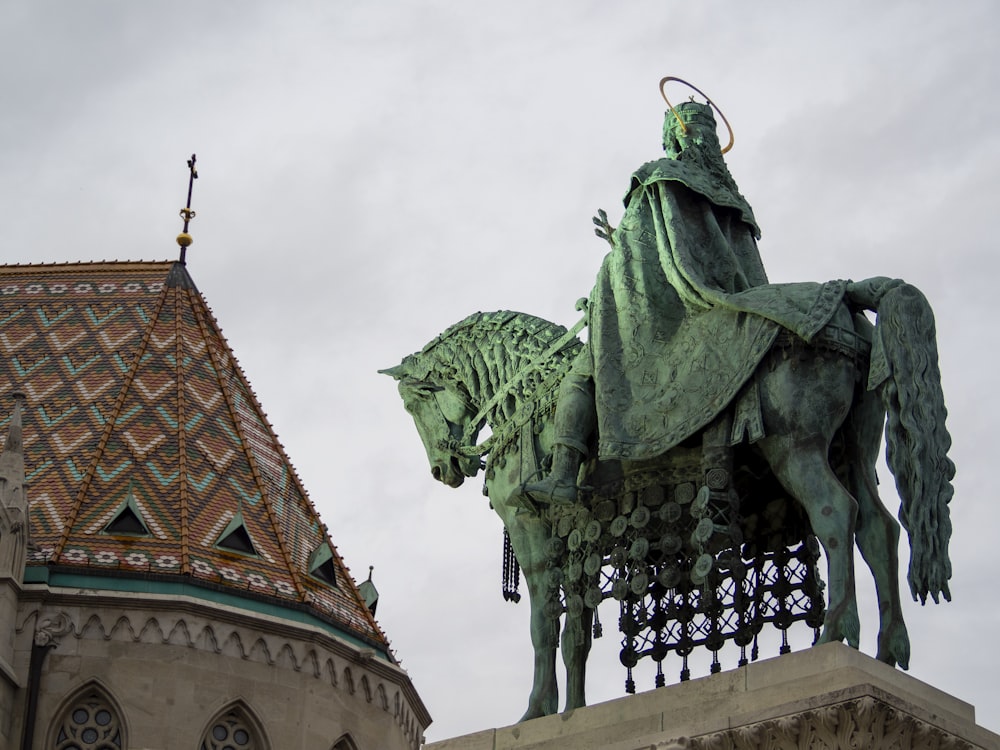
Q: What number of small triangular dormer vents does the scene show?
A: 4